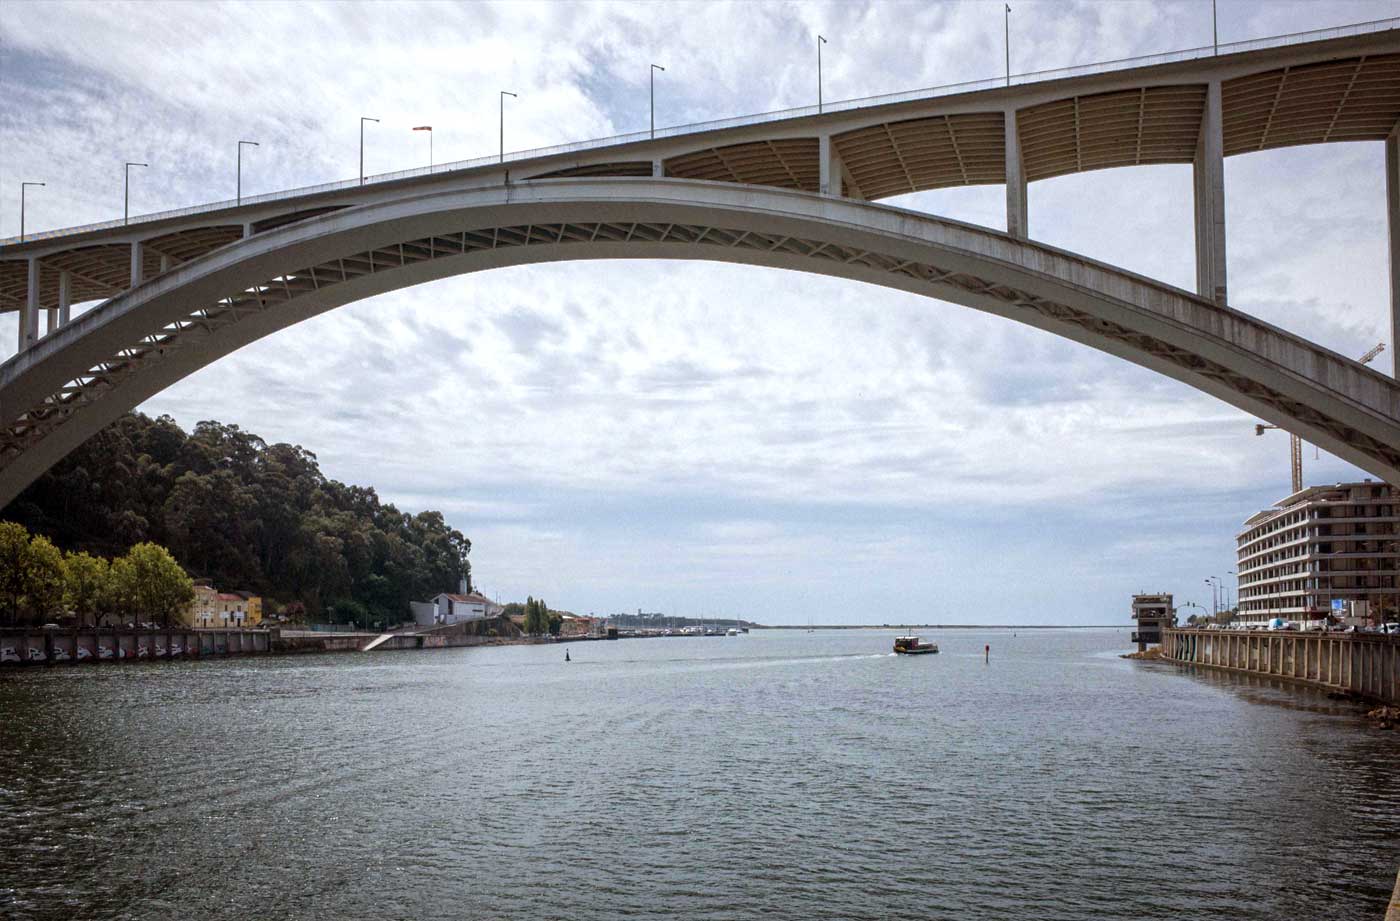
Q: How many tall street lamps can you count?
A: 9